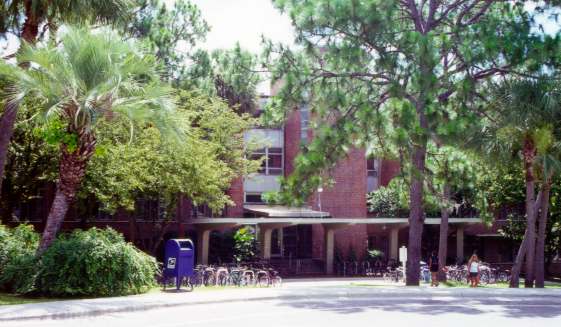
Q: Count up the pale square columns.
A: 5